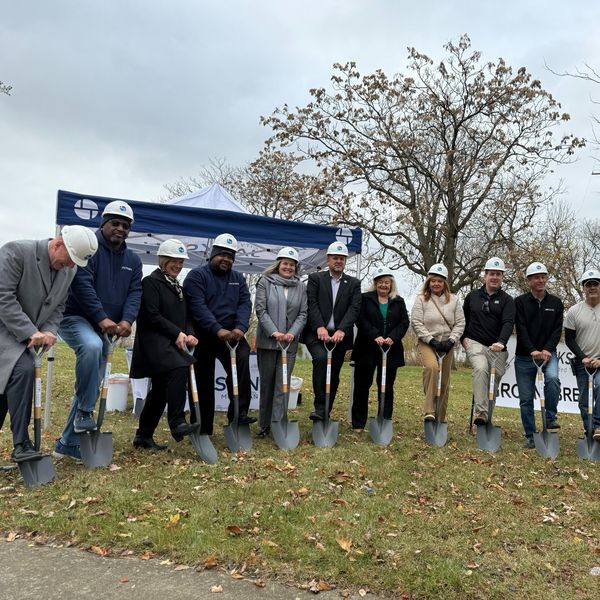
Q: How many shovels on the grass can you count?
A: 11